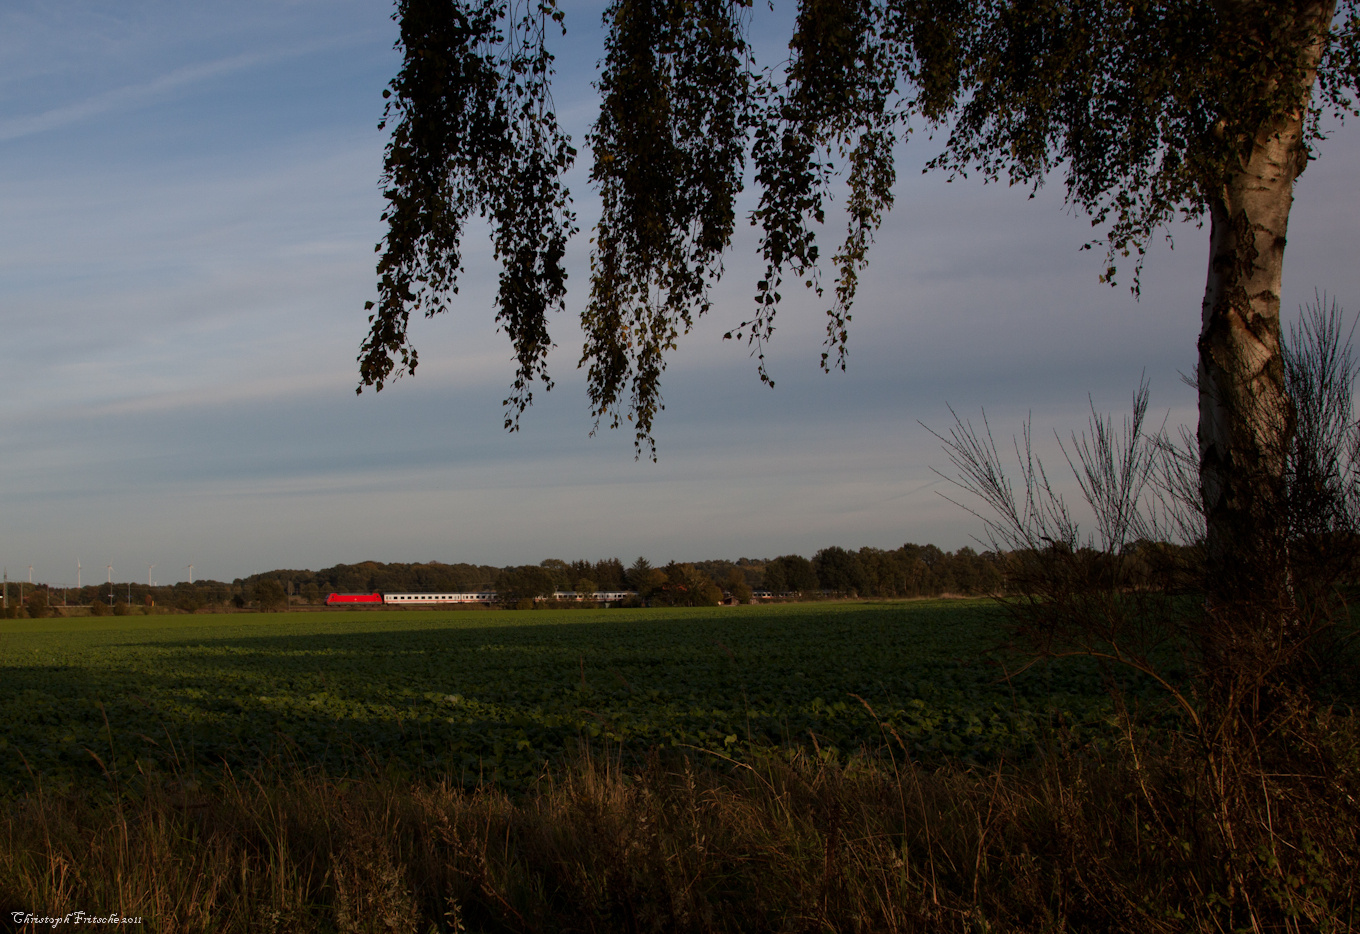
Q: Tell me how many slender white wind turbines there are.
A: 5